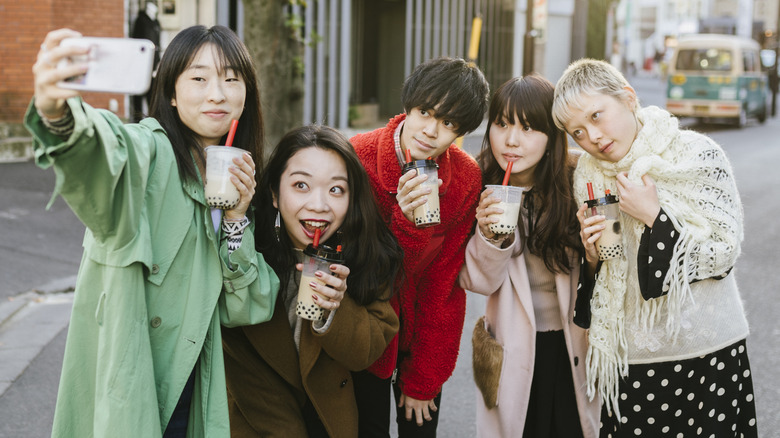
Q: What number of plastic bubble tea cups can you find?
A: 5